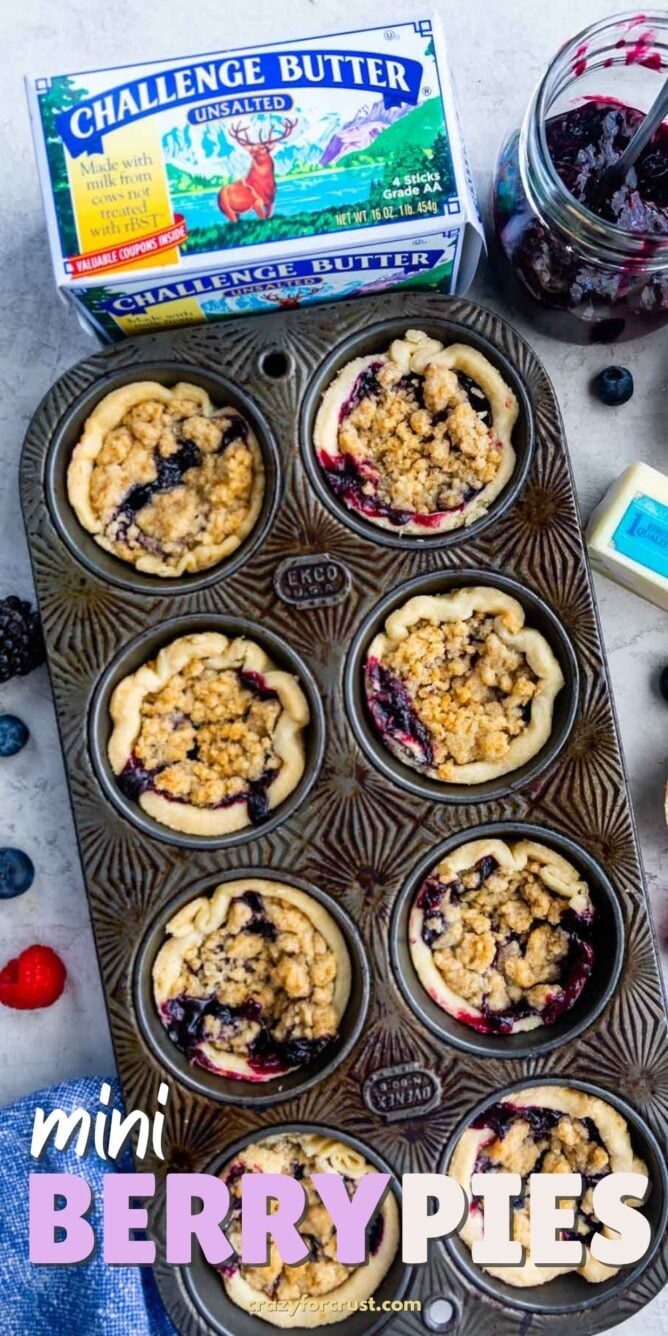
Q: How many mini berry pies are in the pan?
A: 8